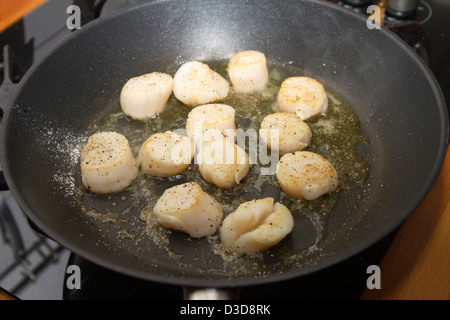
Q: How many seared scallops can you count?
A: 12